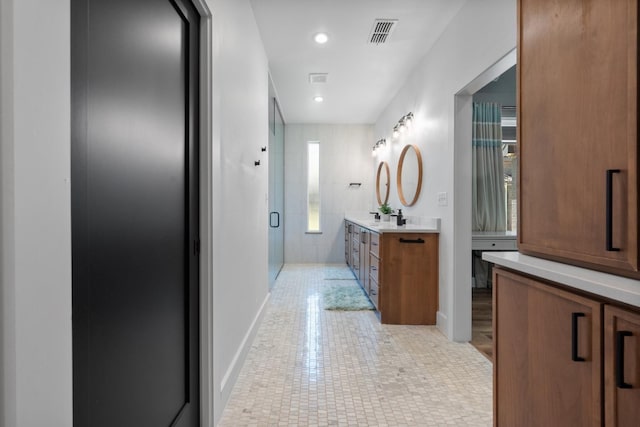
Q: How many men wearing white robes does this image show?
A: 0